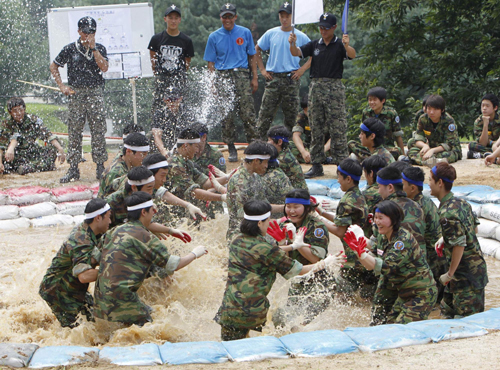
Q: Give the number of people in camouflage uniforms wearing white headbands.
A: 9